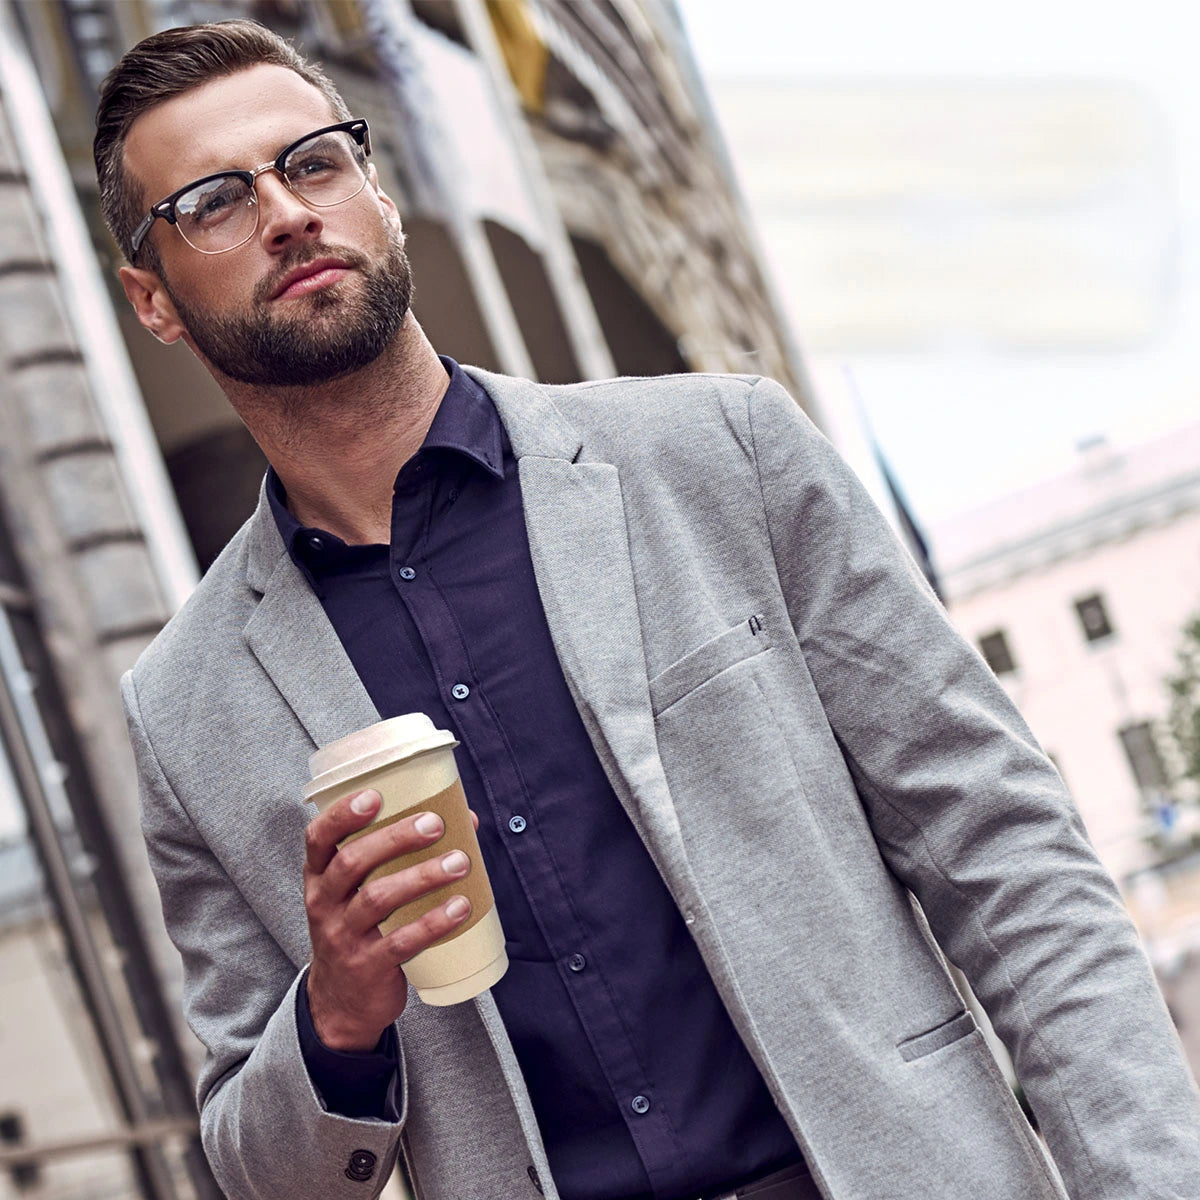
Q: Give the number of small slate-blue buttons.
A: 5